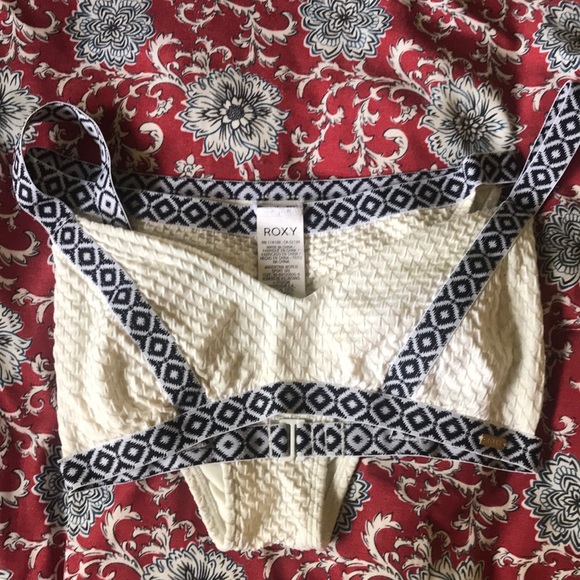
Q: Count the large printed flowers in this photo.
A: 13